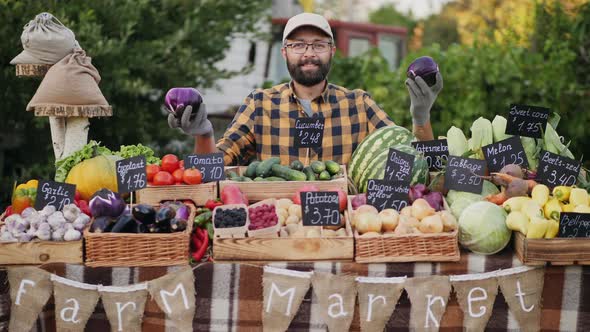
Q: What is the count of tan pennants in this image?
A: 10